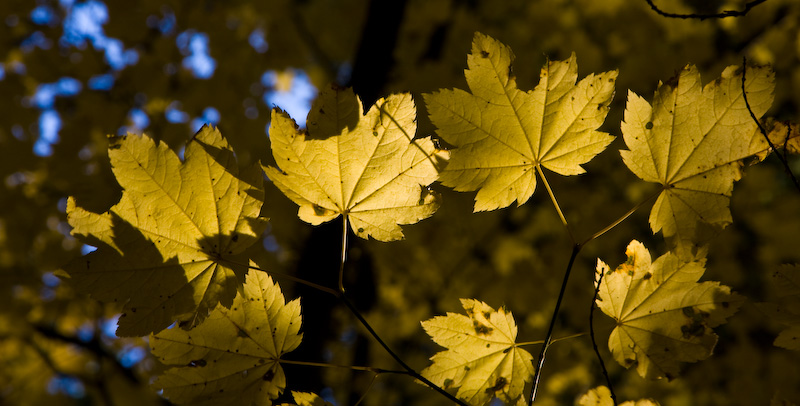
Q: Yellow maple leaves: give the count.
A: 7